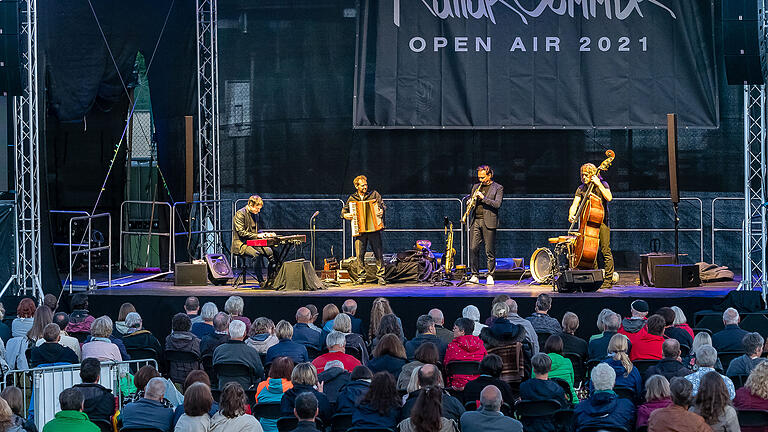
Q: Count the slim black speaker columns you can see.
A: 2